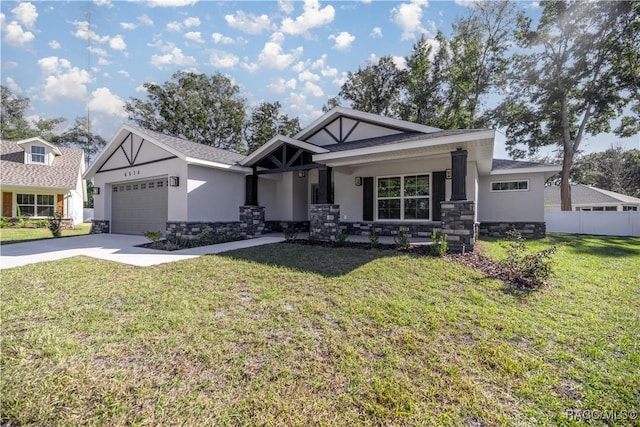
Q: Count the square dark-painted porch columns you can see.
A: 3